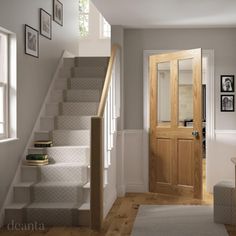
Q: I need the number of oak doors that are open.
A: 1